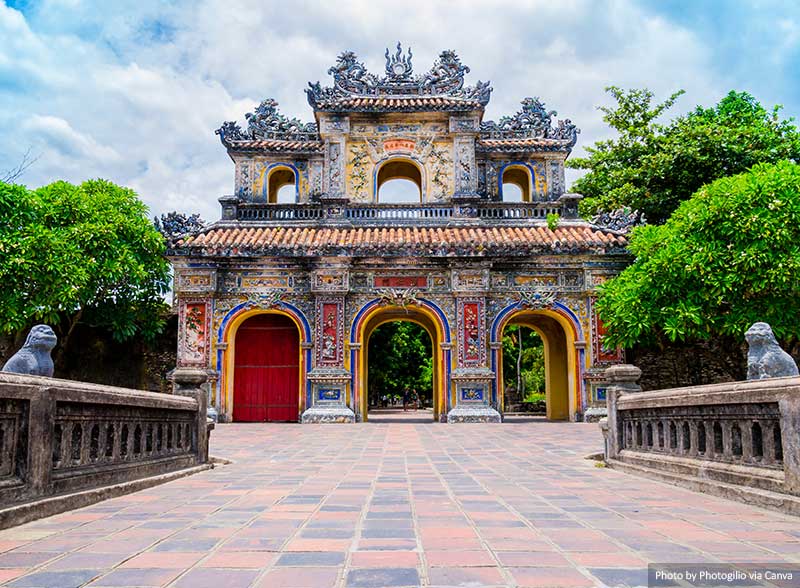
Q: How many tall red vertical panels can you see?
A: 4